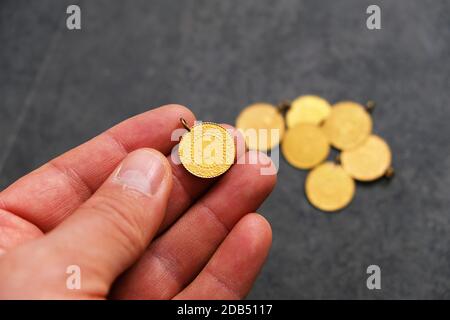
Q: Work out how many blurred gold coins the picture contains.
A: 6